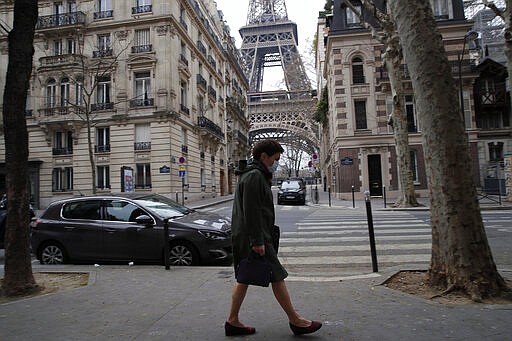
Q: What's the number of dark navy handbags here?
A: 1